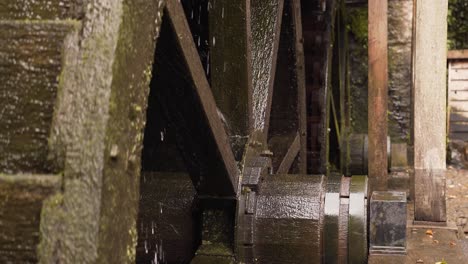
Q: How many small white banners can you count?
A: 0